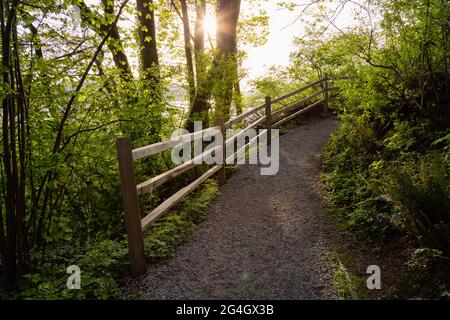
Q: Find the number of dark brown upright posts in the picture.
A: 4